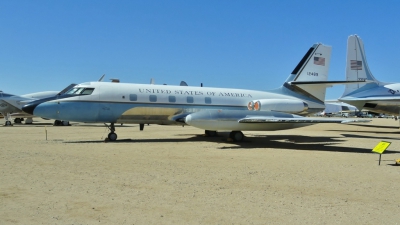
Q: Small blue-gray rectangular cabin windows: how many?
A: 5